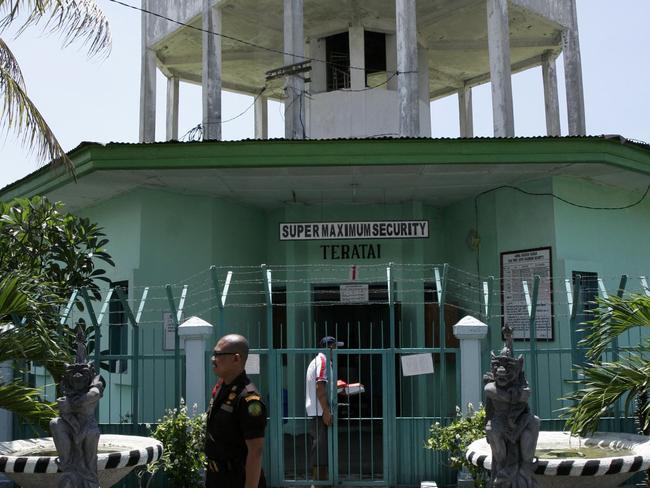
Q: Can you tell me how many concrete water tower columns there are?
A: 10